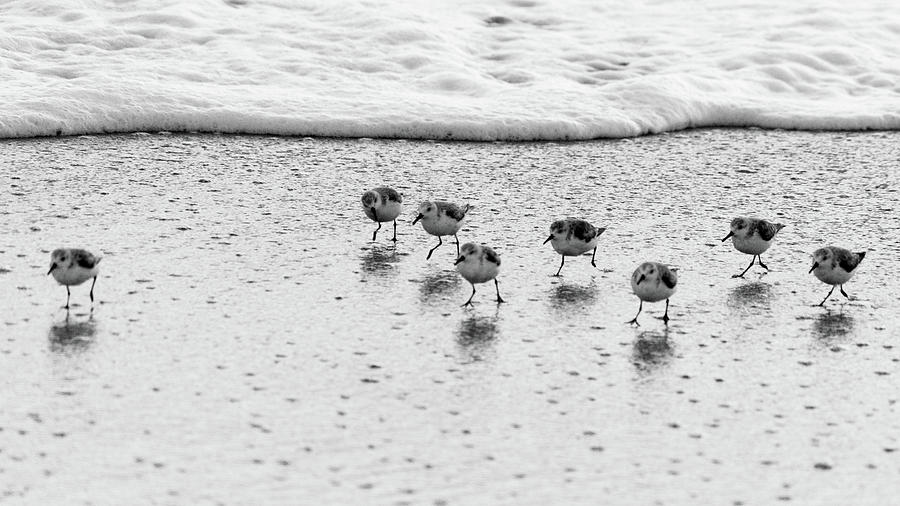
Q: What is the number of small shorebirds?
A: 8